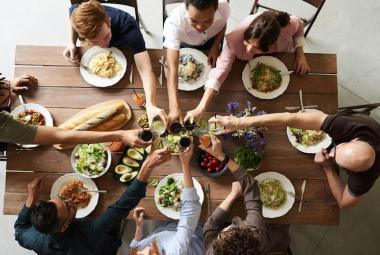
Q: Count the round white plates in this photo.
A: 8